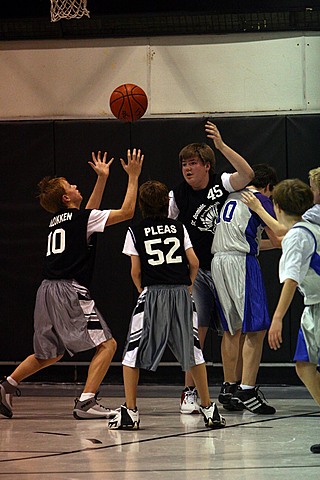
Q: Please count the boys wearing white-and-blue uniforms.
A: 2